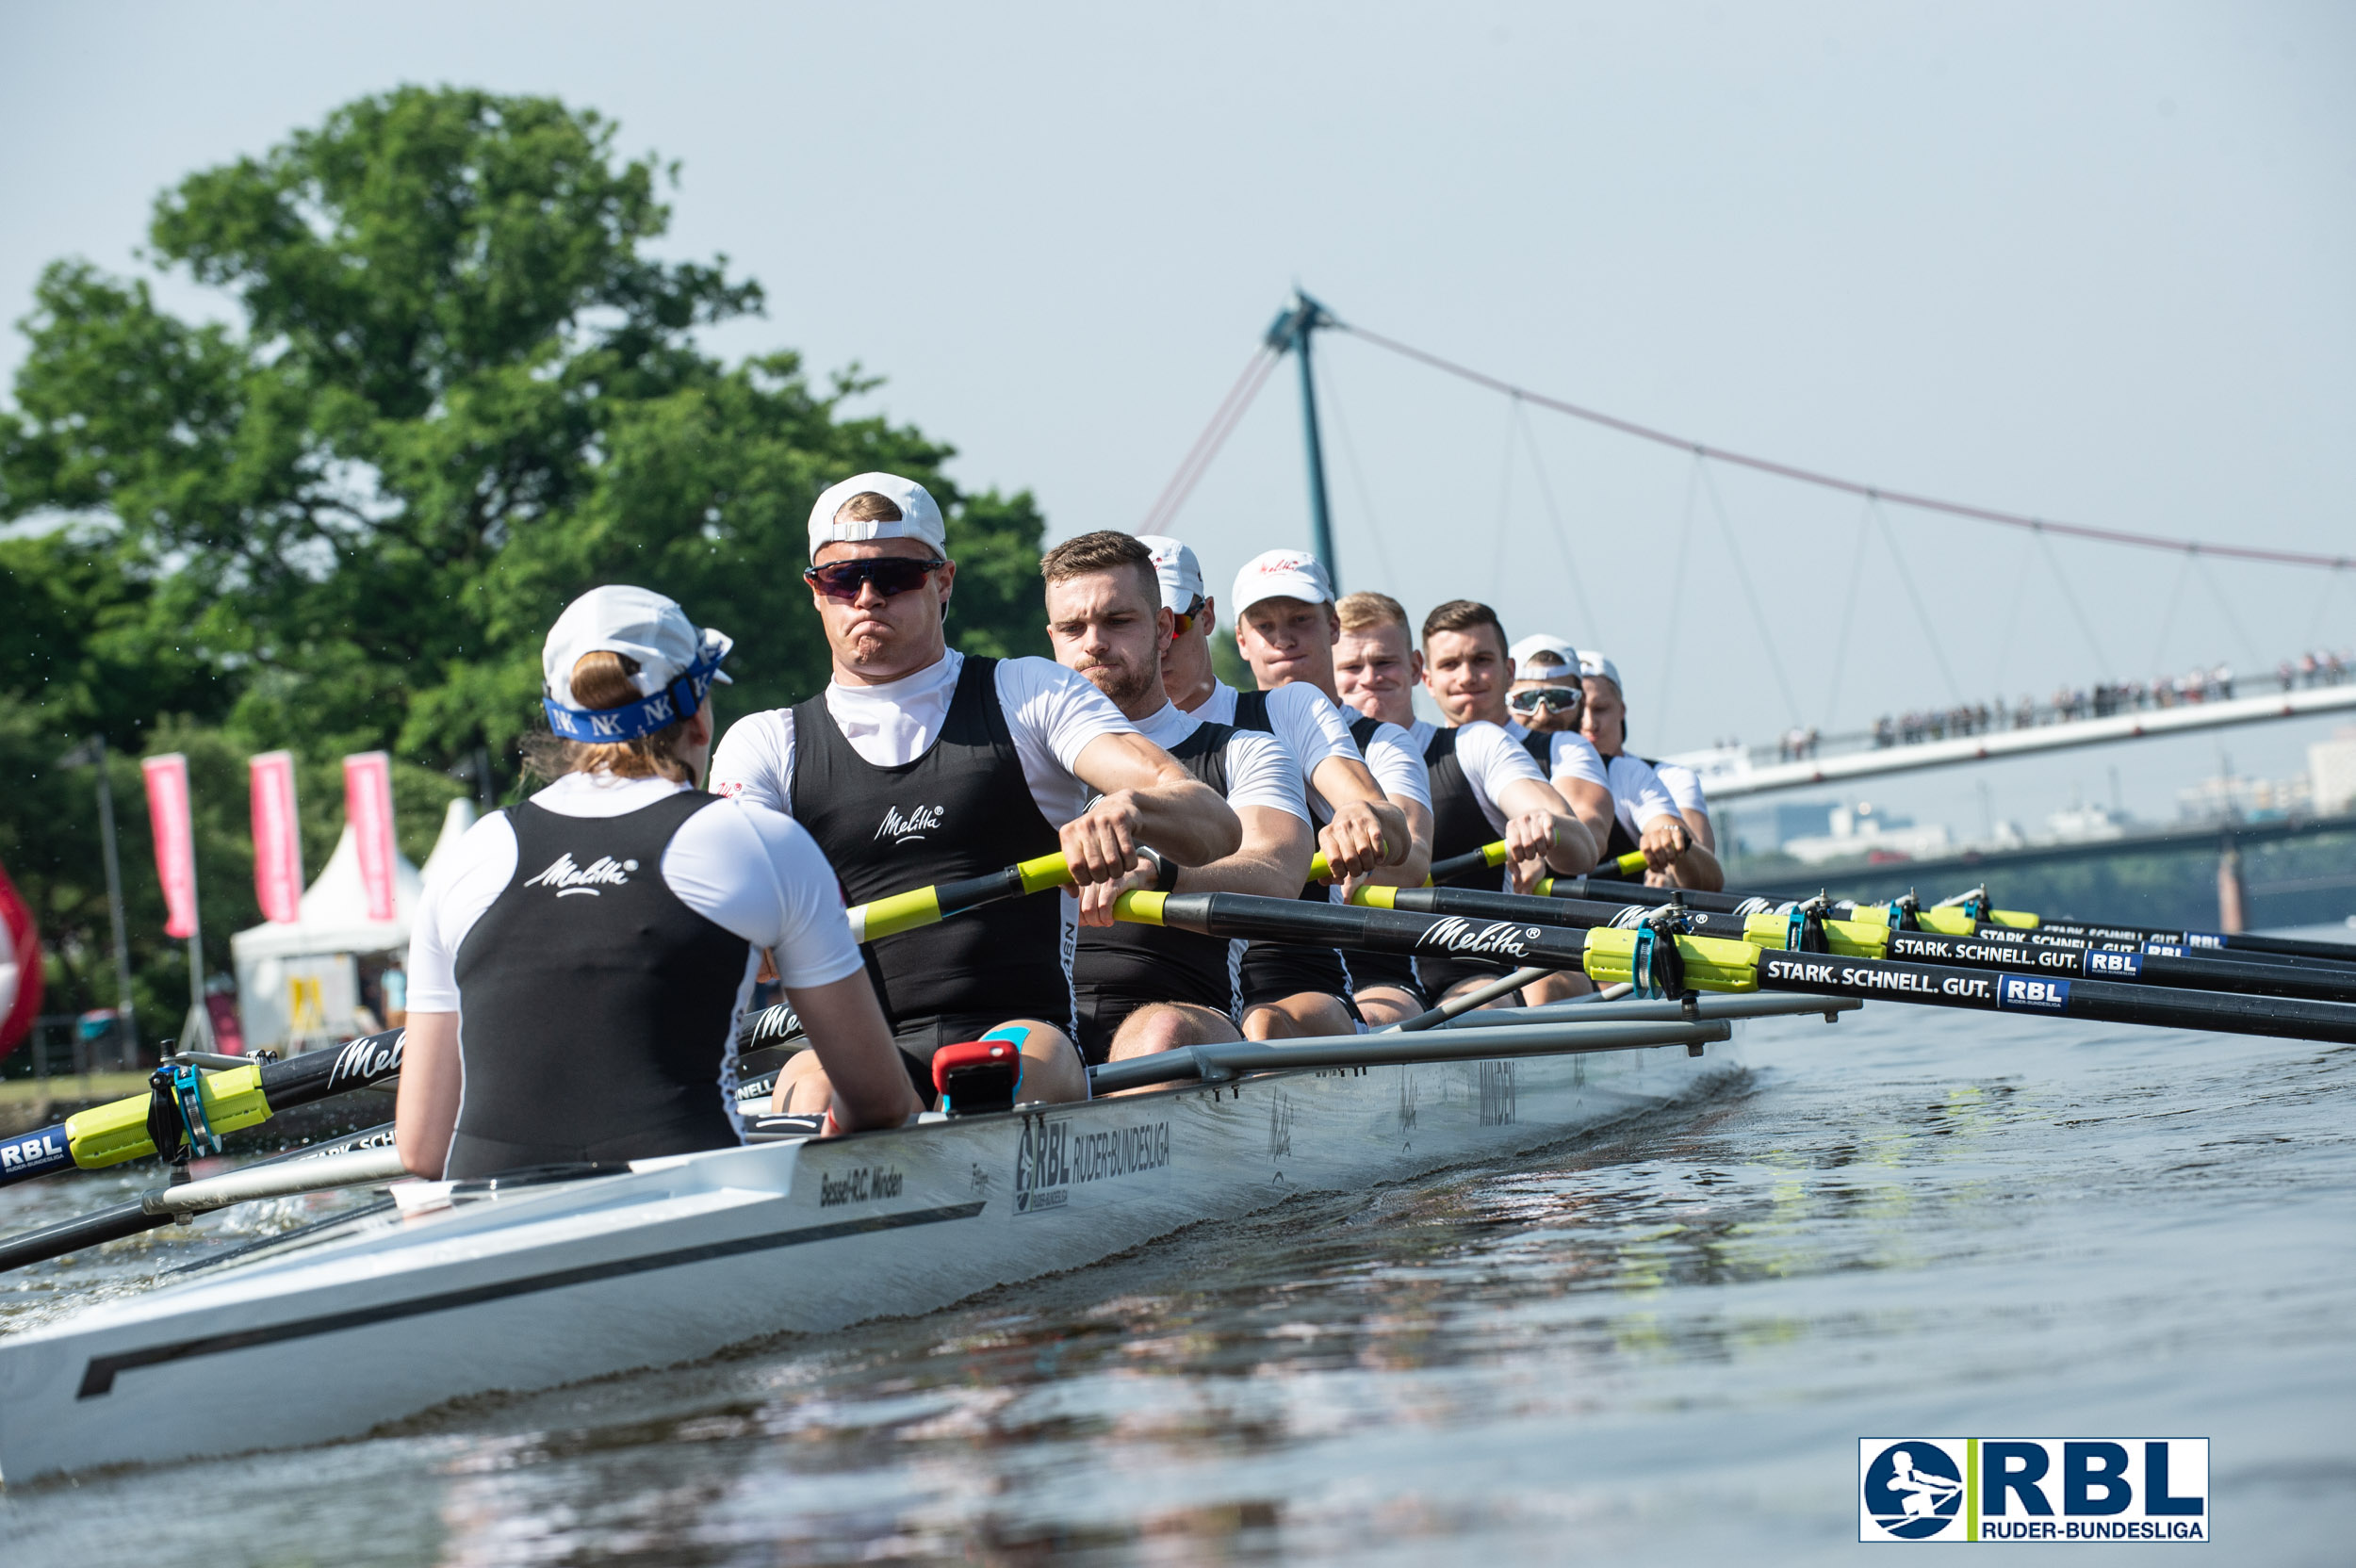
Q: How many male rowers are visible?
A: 8